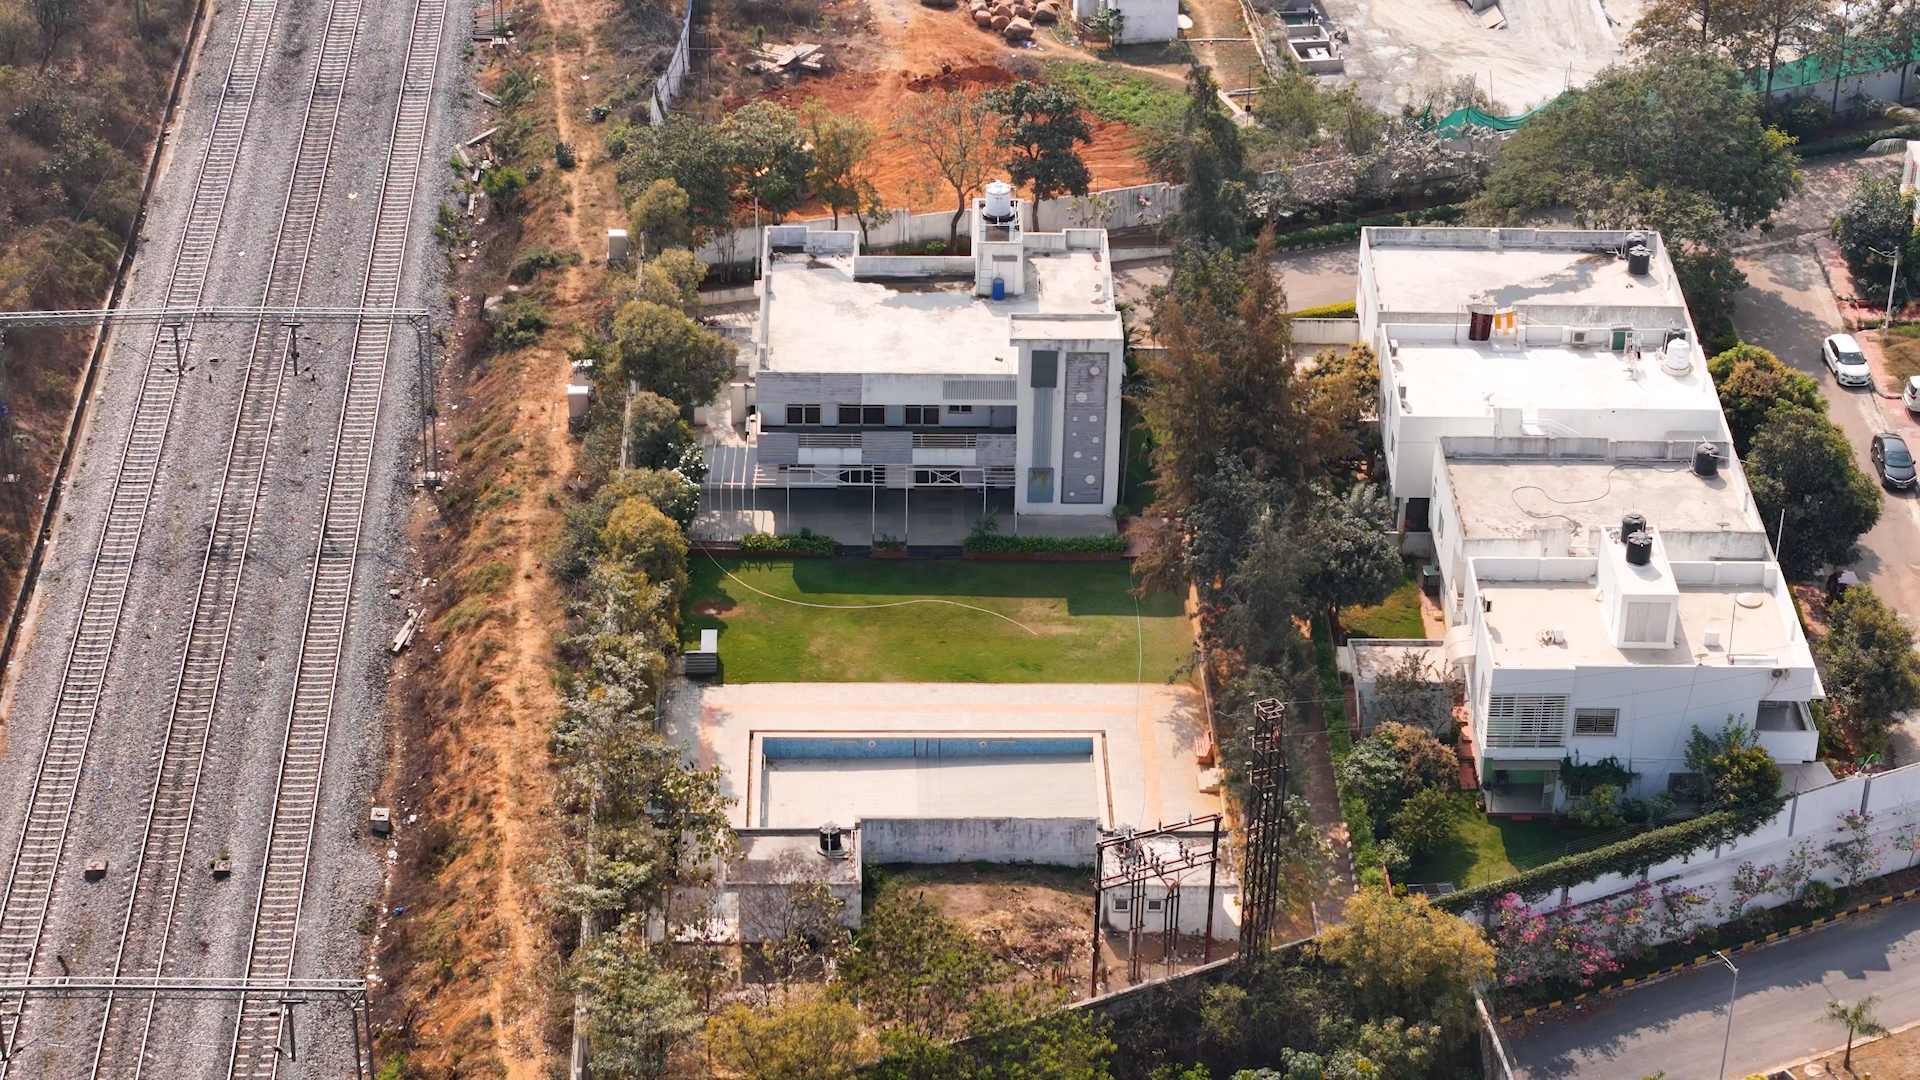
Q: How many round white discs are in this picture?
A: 10